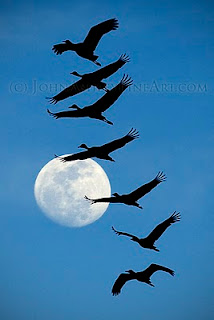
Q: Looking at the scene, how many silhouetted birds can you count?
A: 7